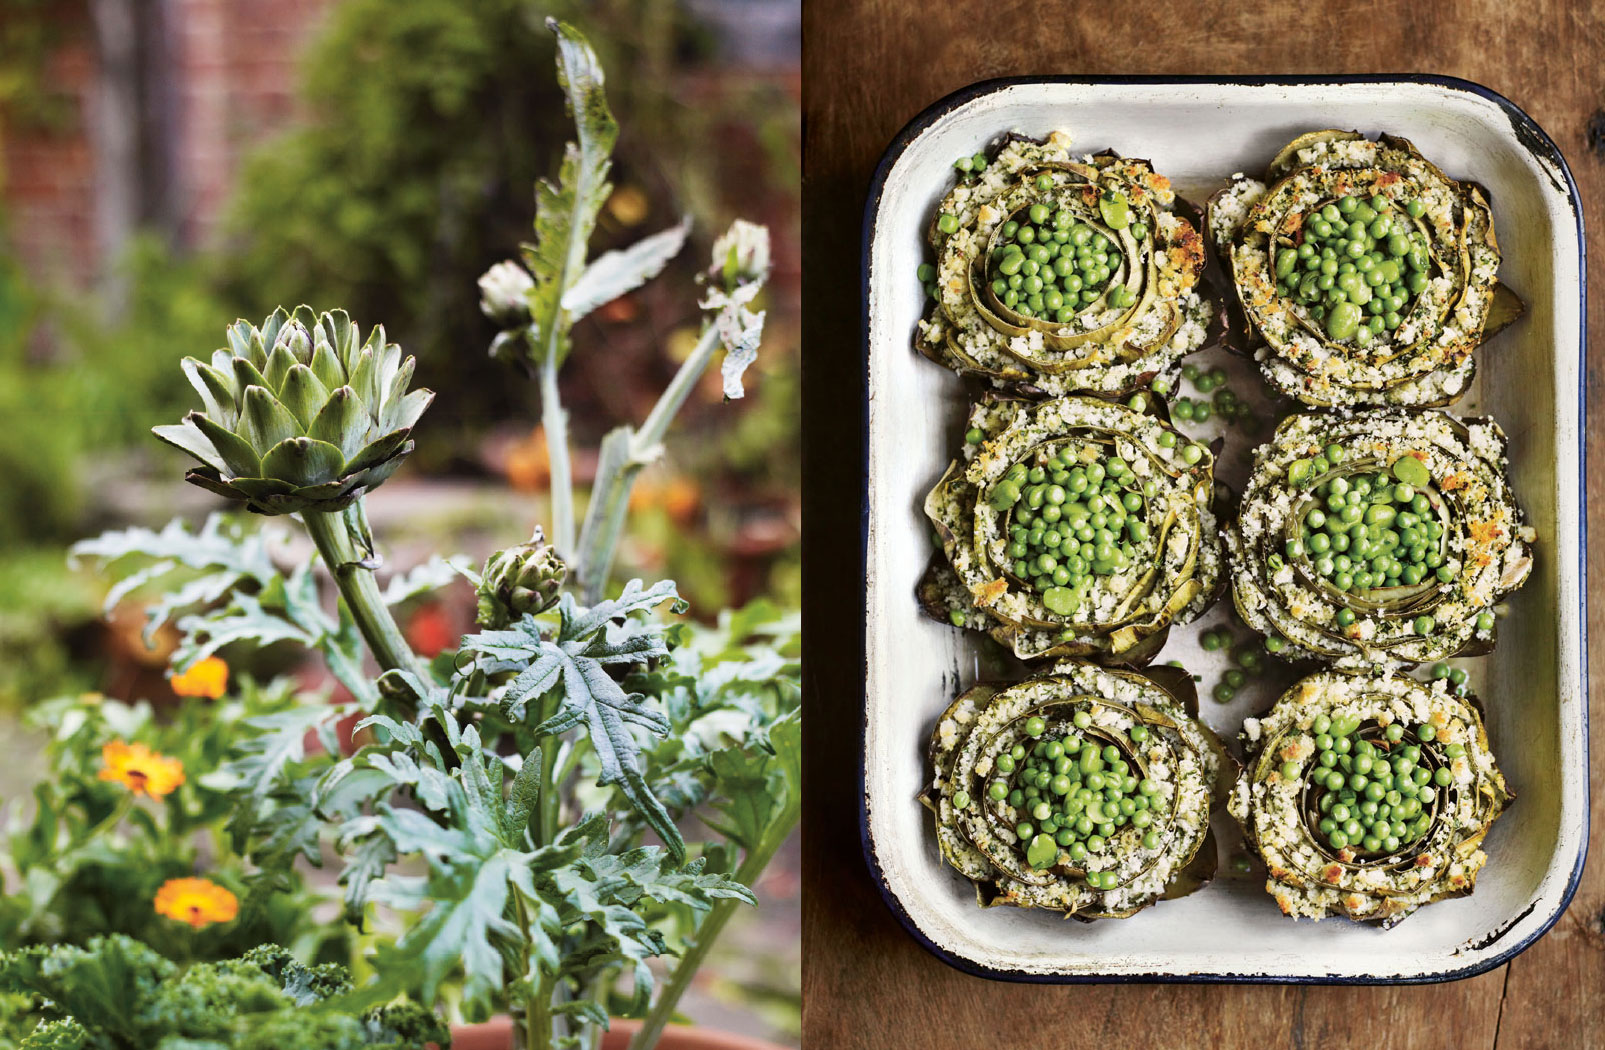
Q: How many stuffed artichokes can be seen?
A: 6